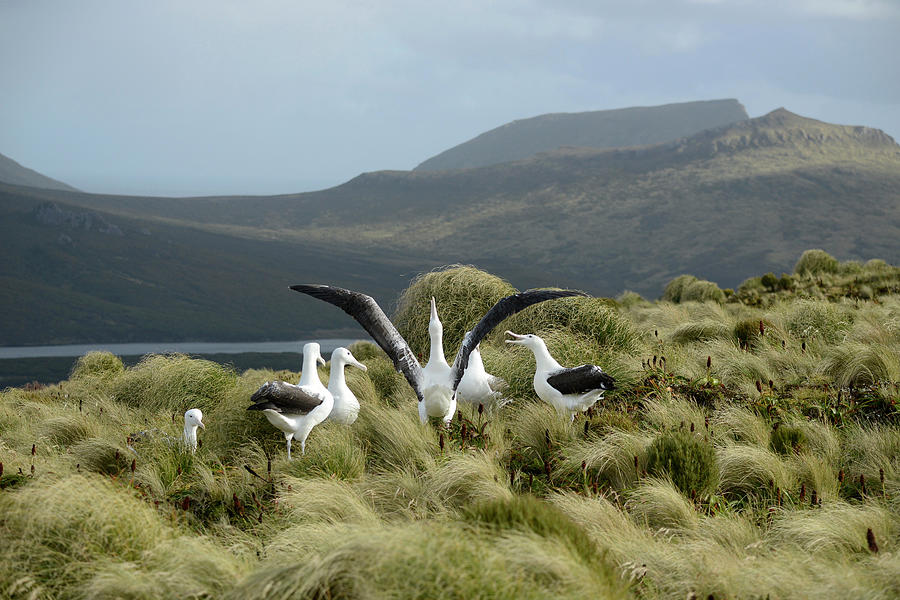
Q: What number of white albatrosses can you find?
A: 6